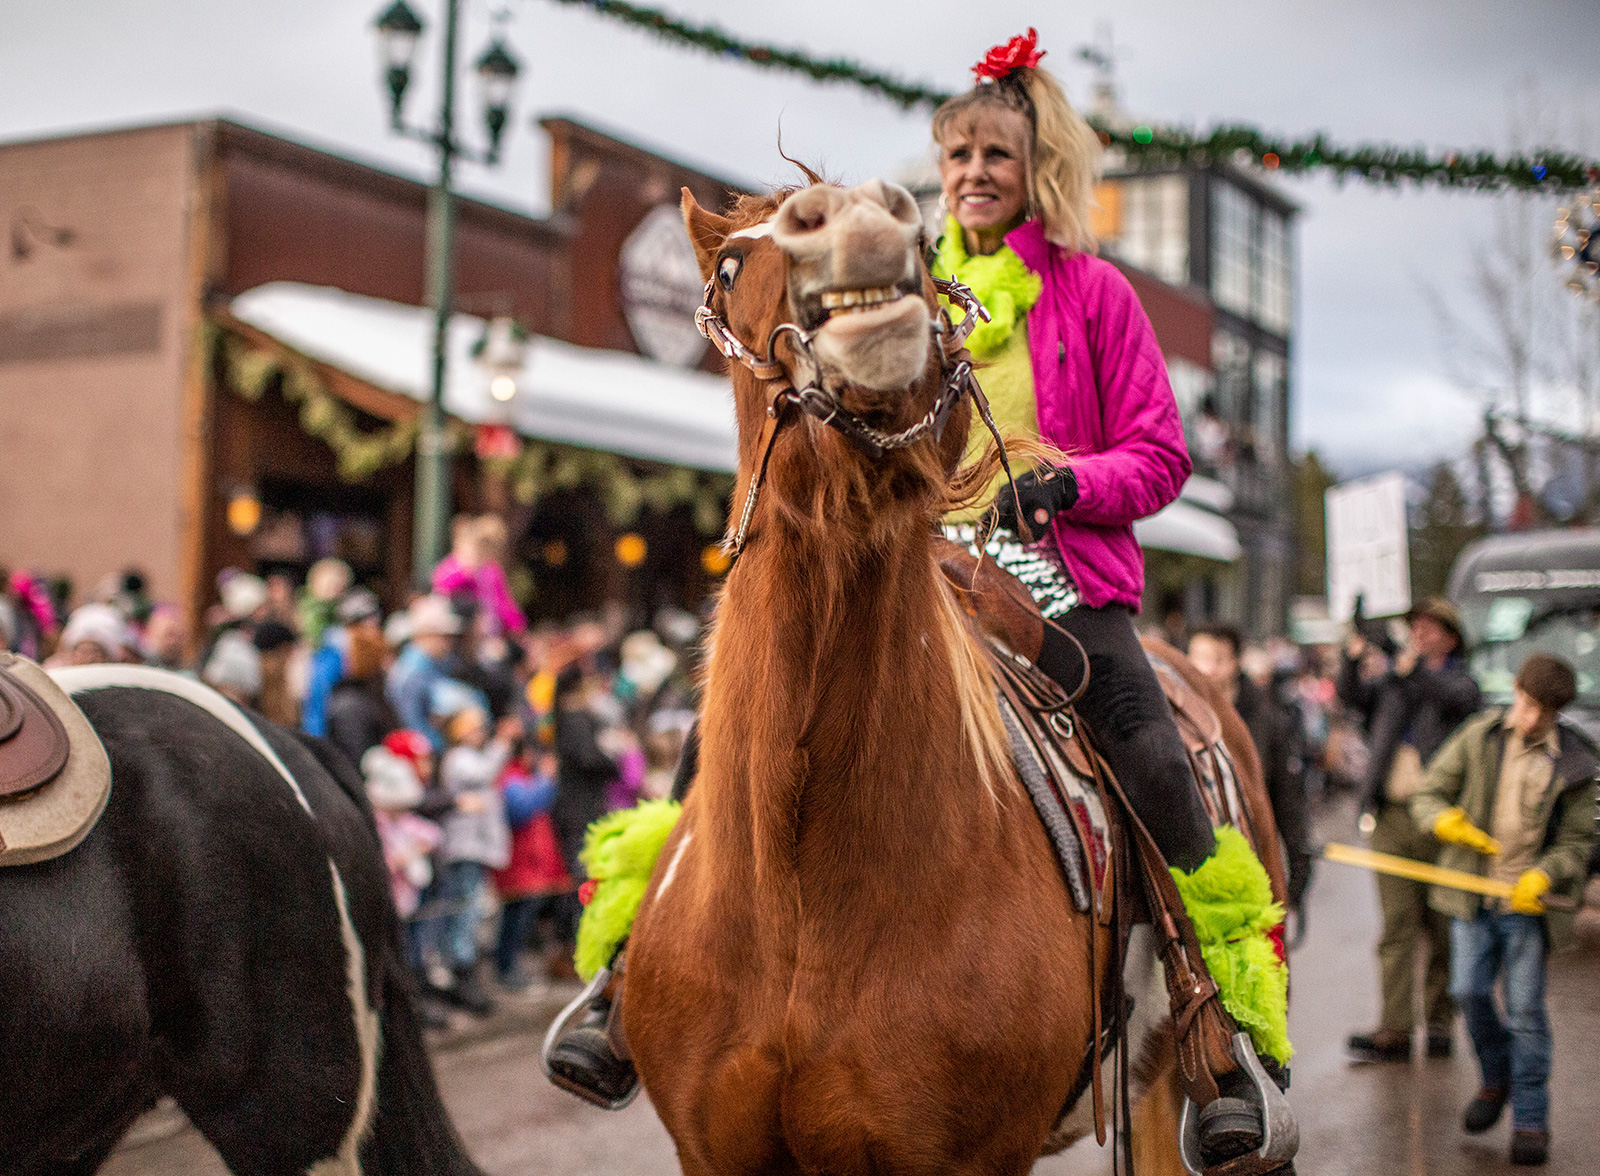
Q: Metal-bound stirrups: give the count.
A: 2